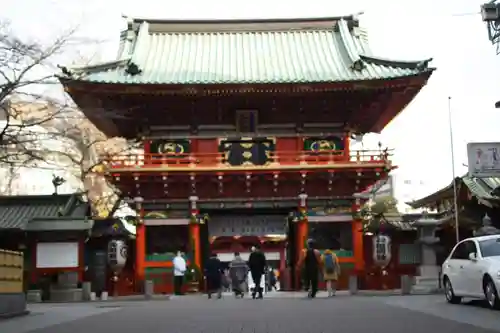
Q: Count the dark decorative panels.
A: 3